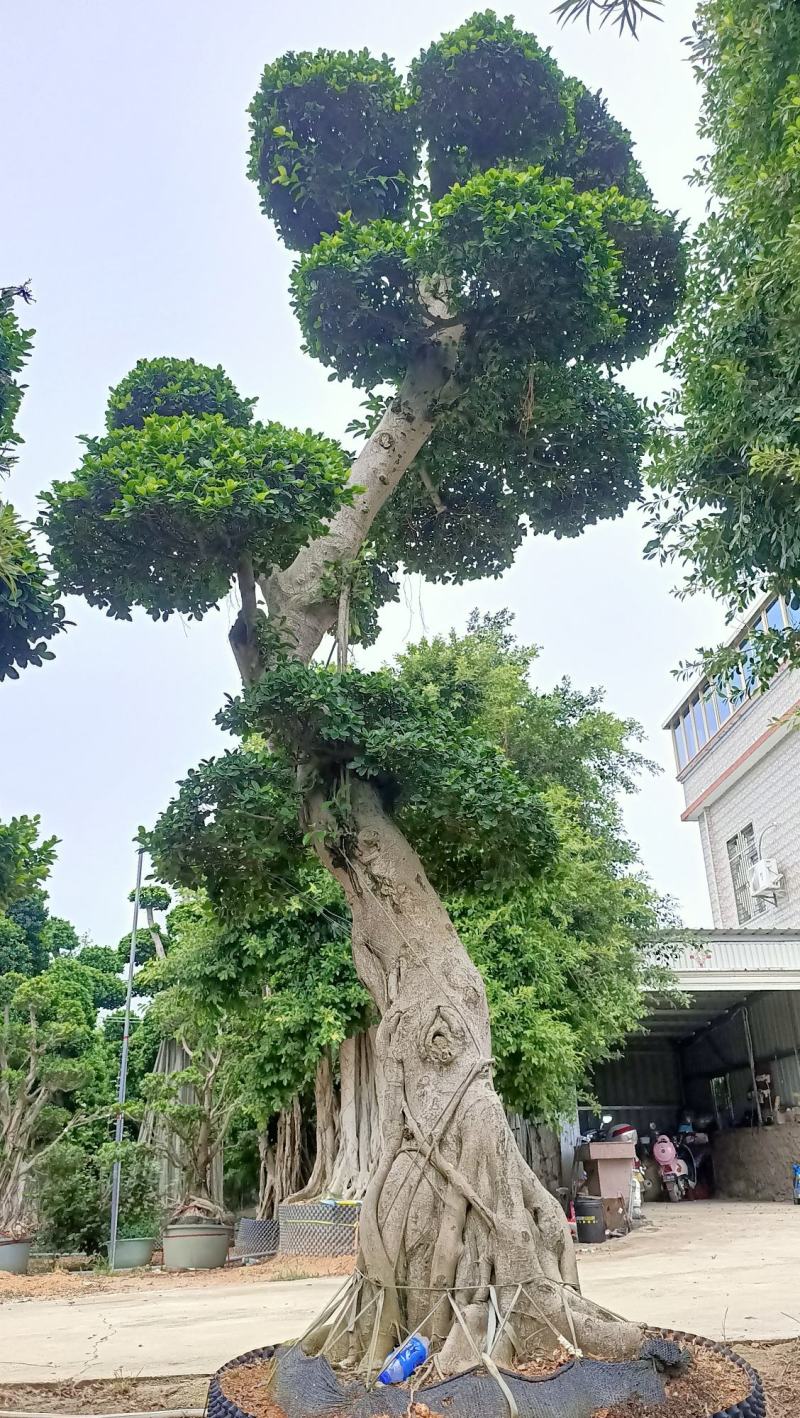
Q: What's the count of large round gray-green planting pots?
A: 3